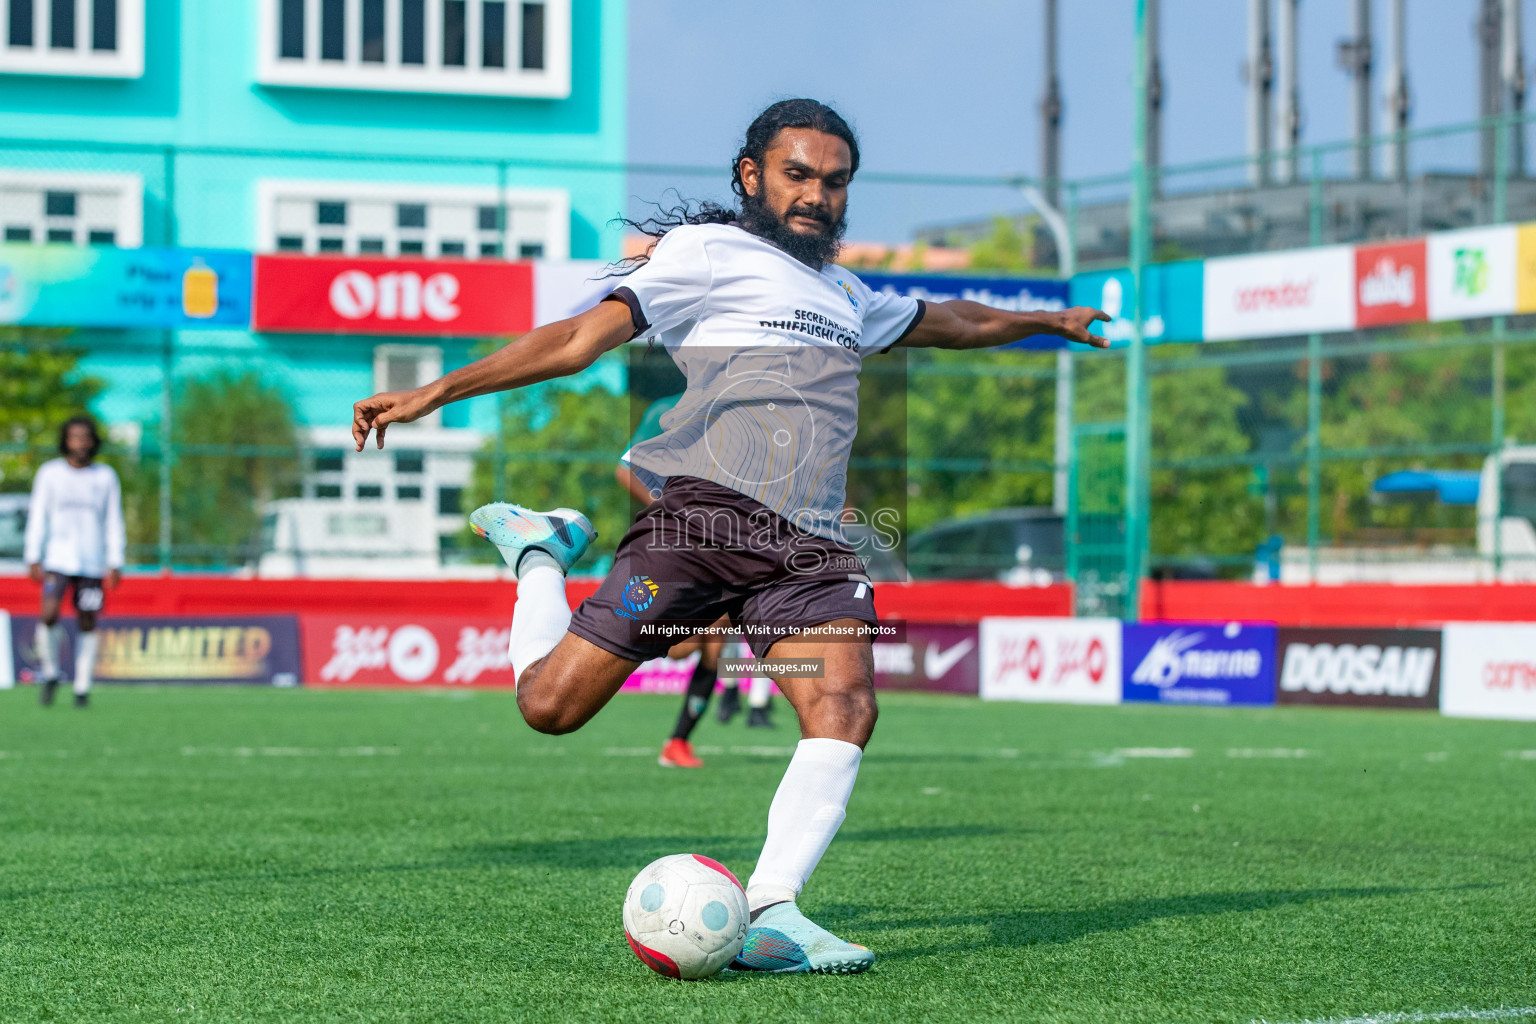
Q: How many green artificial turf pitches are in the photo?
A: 1